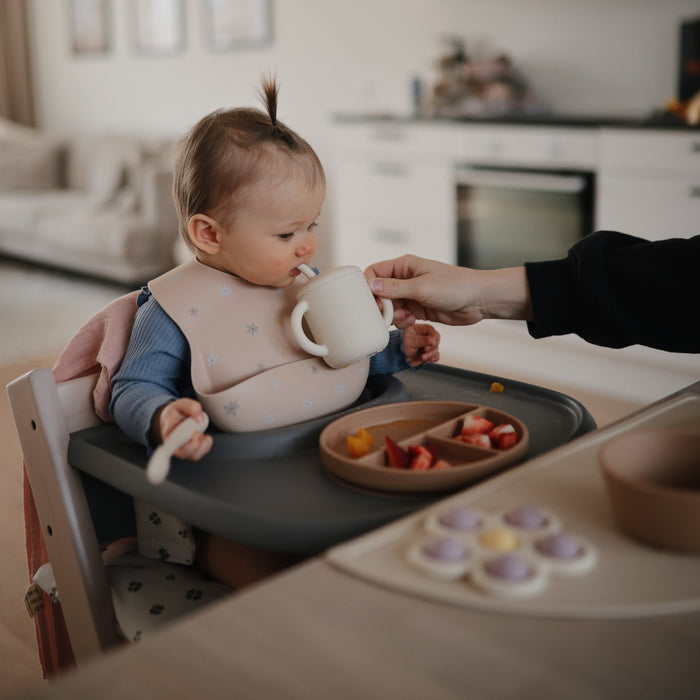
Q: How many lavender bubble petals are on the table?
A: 5